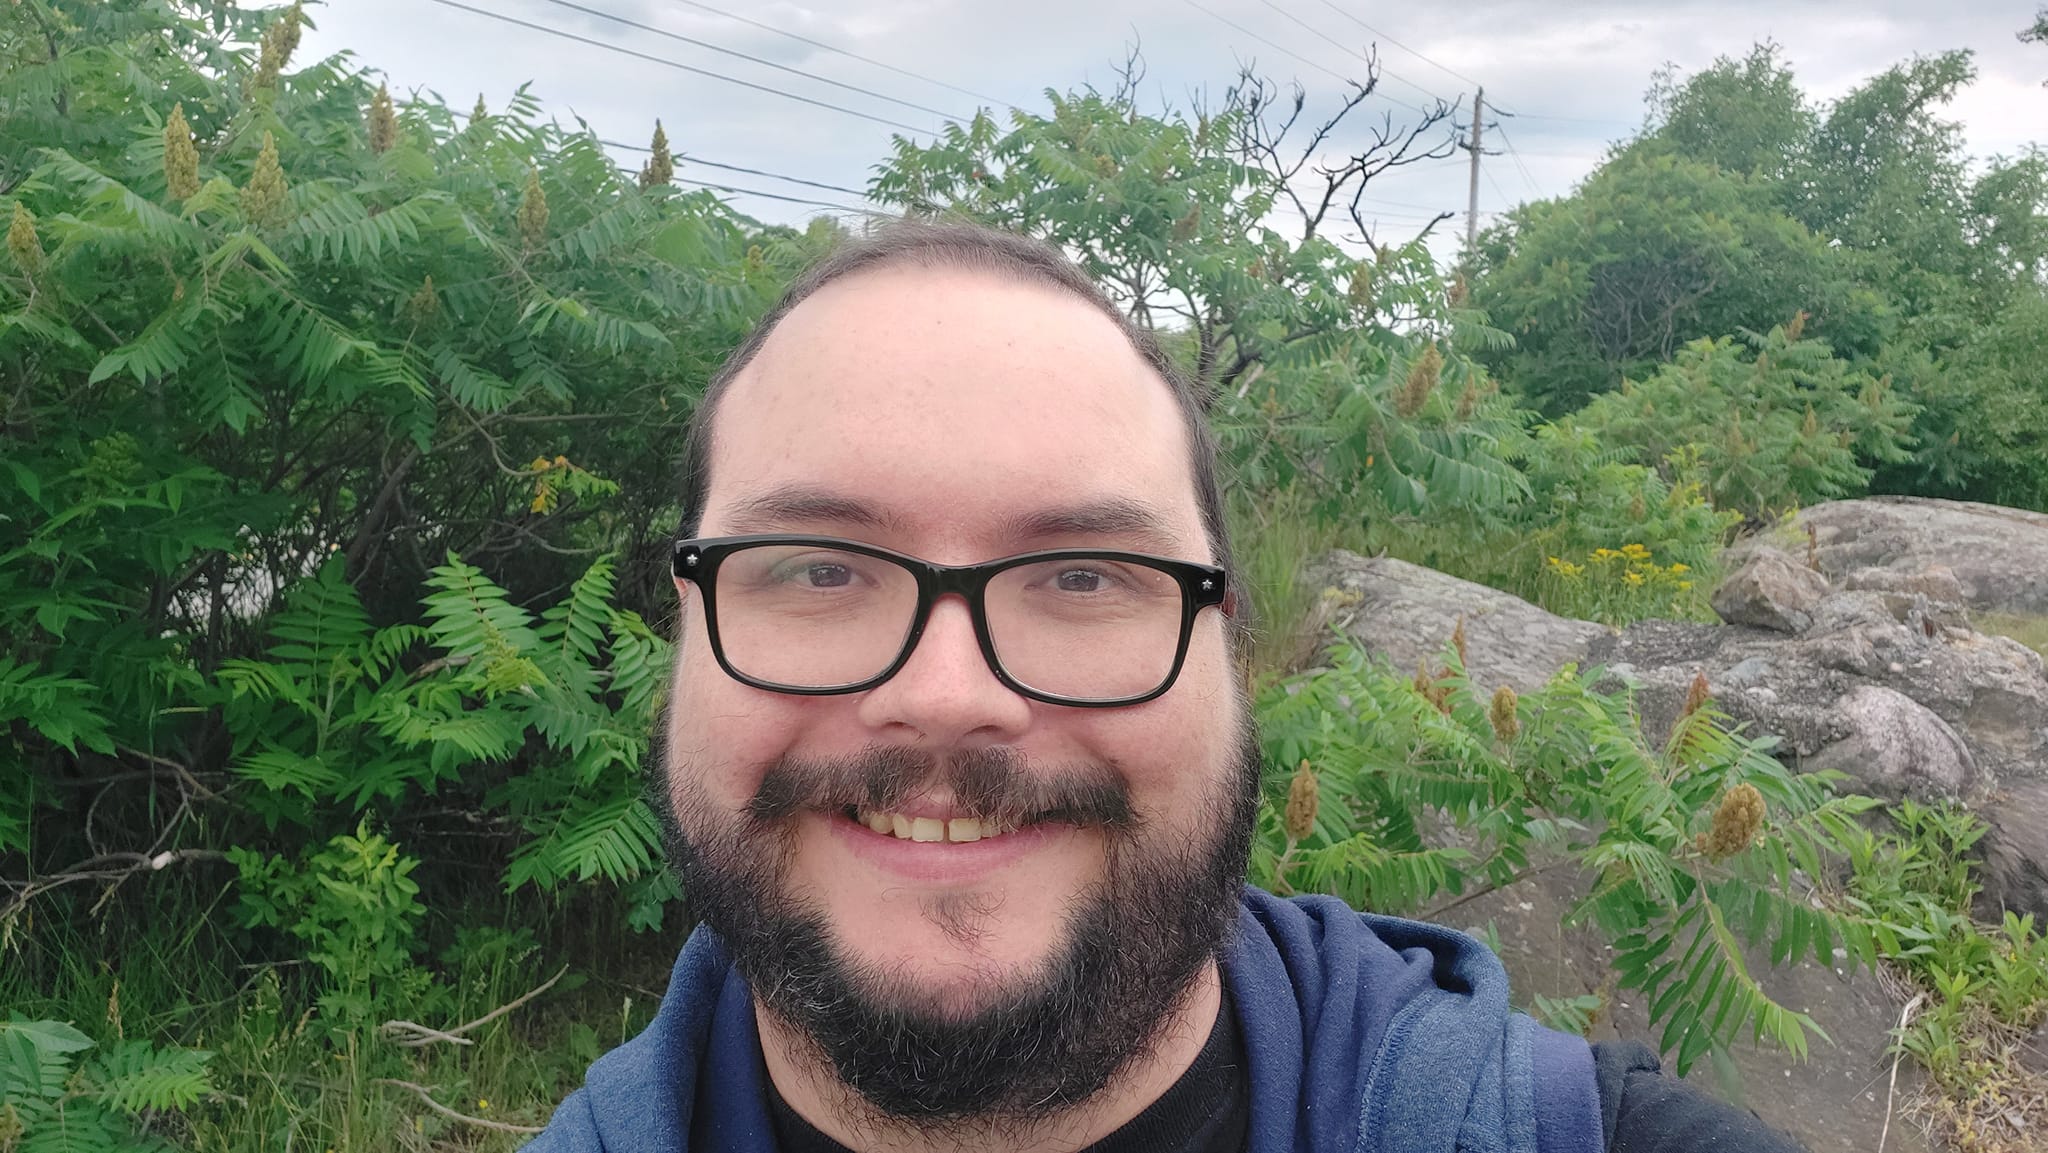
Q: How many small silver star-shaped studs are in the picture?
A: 2